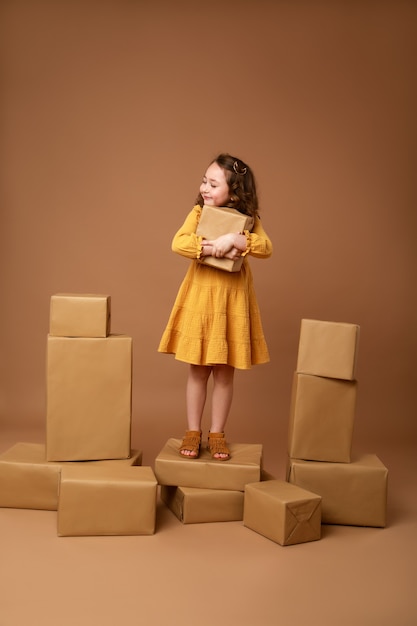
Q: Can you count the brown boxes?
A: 11